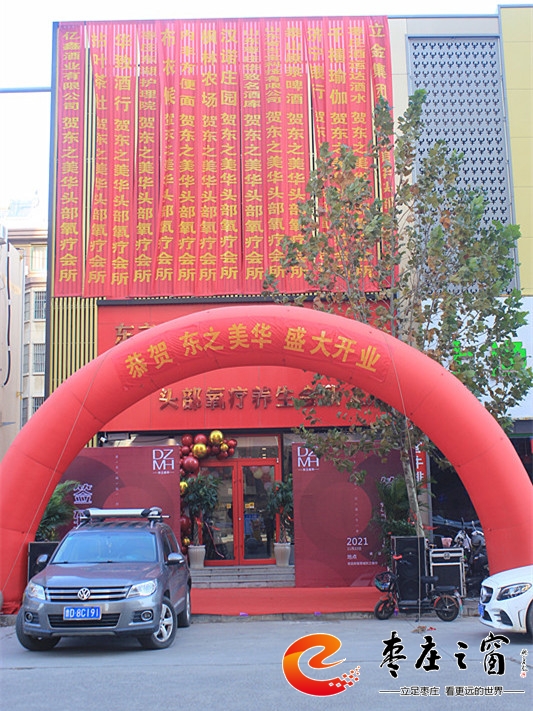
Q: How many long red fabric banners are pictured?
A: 15